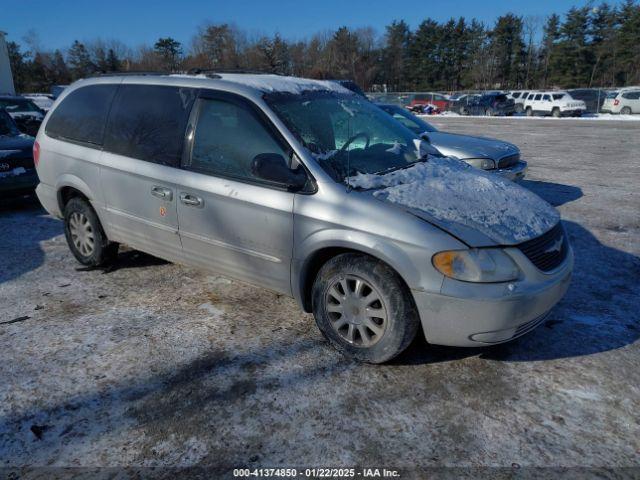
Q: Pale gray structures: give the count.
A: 1